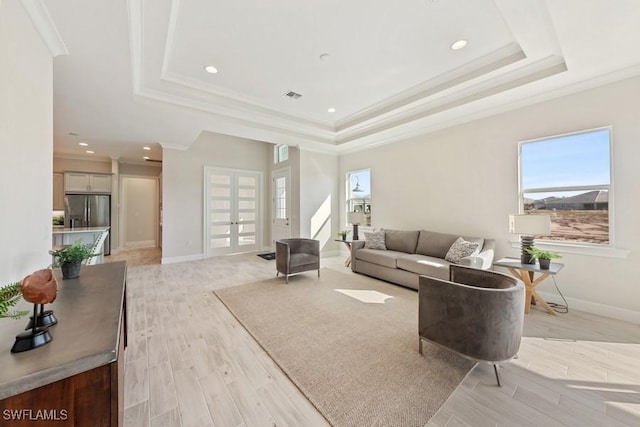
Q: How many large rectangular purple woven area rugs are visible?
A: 0